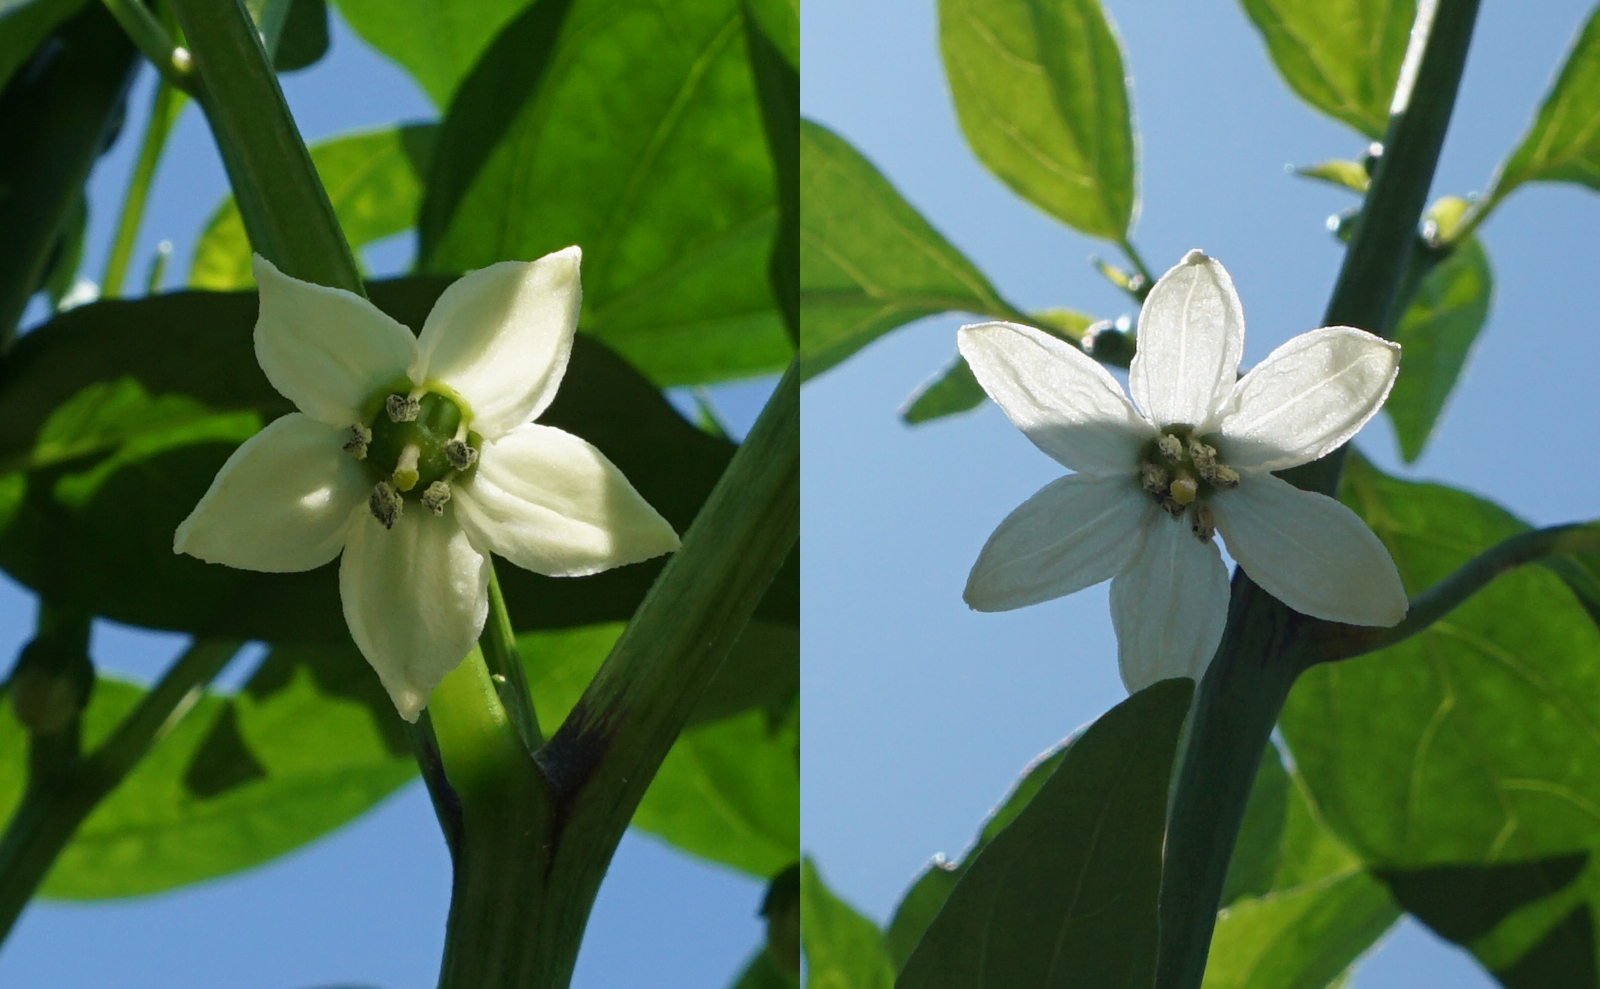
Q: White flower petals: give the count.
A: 11